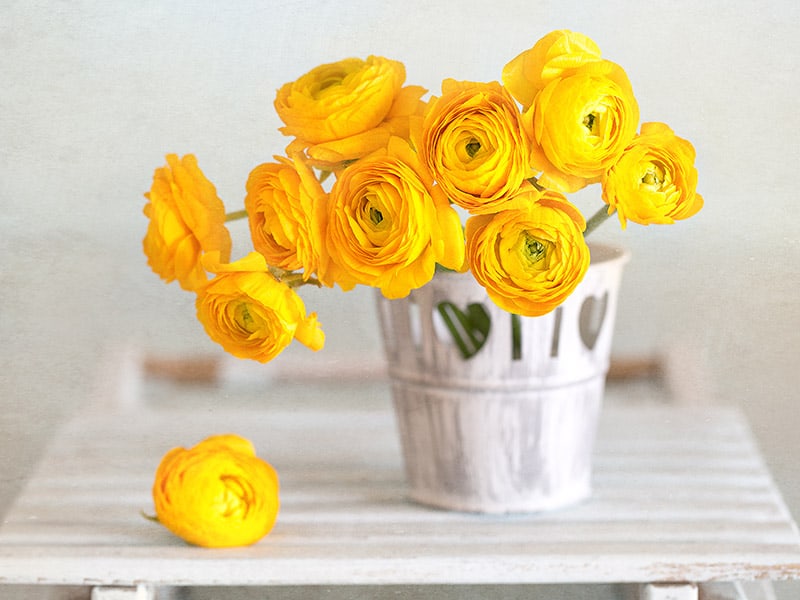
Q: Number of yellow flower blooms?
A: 10